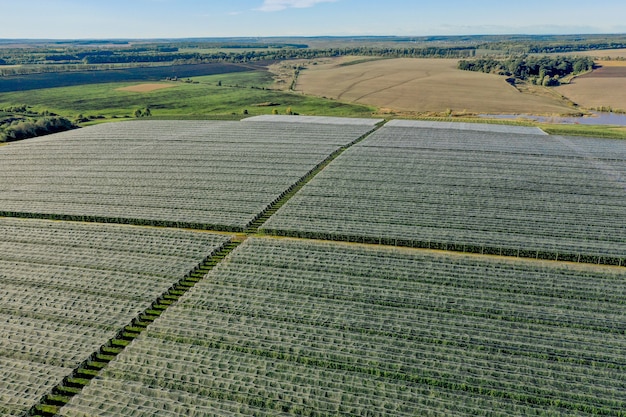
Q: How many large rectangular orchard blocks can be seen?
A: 4